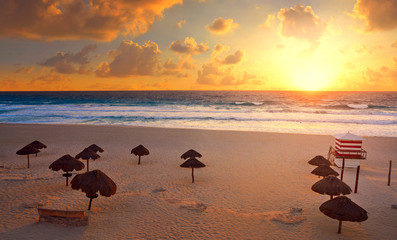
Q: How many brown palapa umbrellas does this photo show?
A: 13